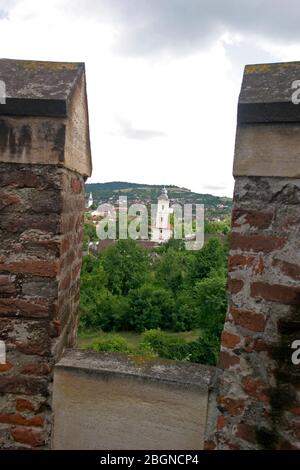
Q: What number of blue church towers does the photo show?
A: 0